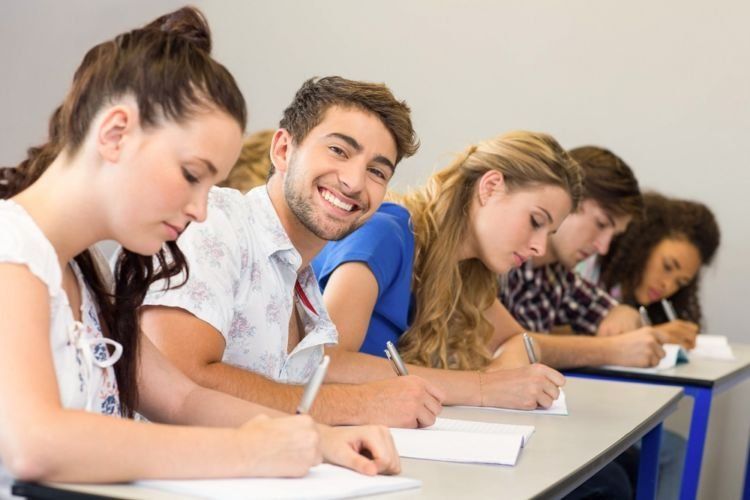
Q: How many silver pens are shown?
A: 5